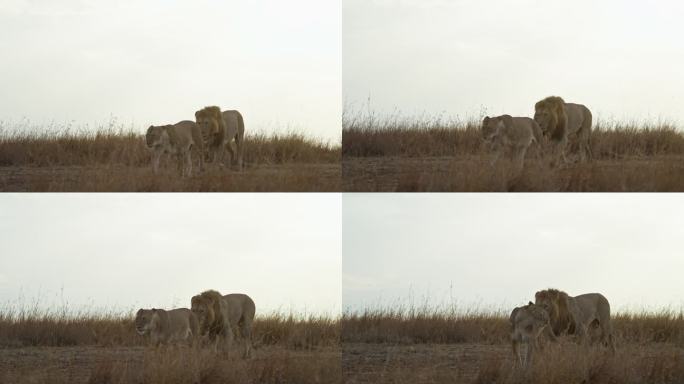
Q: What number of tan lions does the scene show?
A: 8